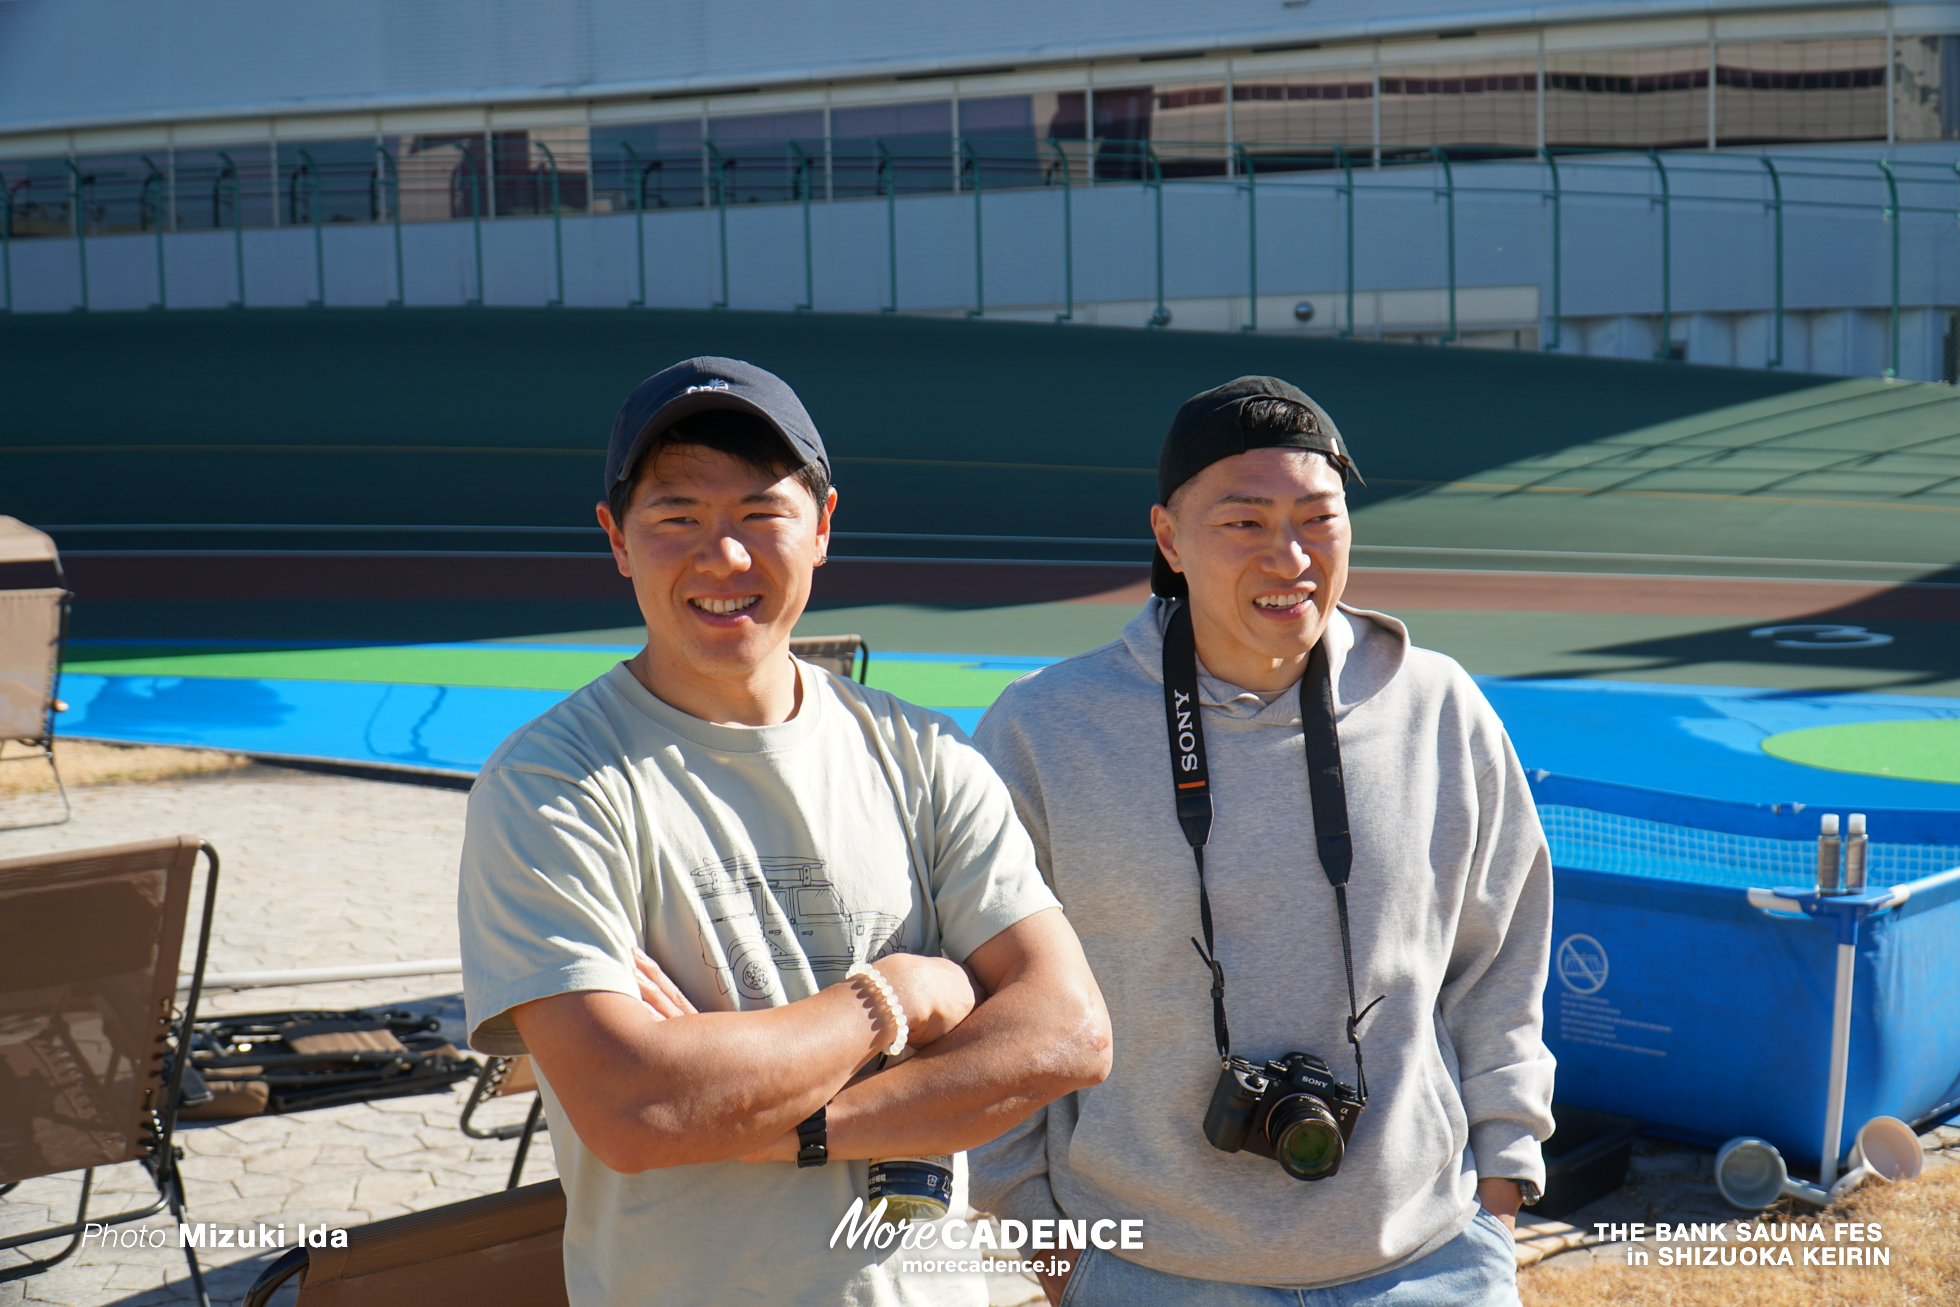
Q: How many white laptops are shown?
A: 0